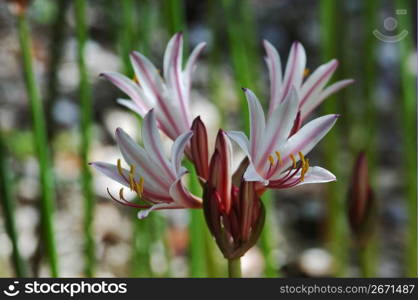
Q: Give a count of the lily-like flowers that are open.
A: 4